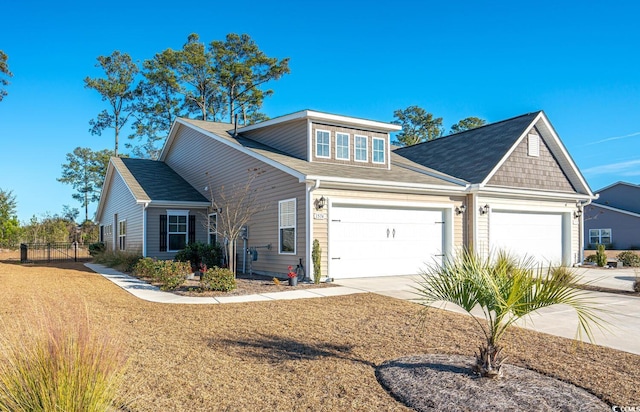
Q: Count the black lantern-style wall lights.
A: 4